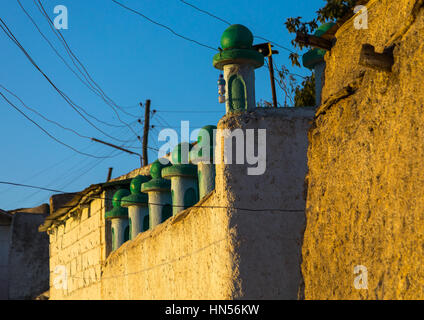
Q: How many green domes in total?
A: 7